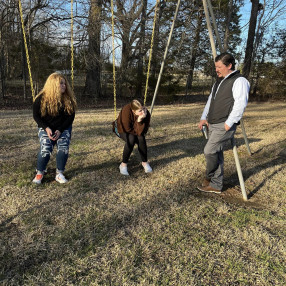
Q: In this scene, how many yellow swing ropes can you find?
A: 4